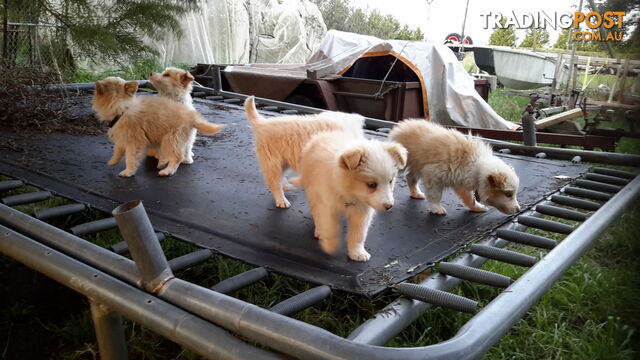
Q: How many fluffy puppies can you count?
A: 5